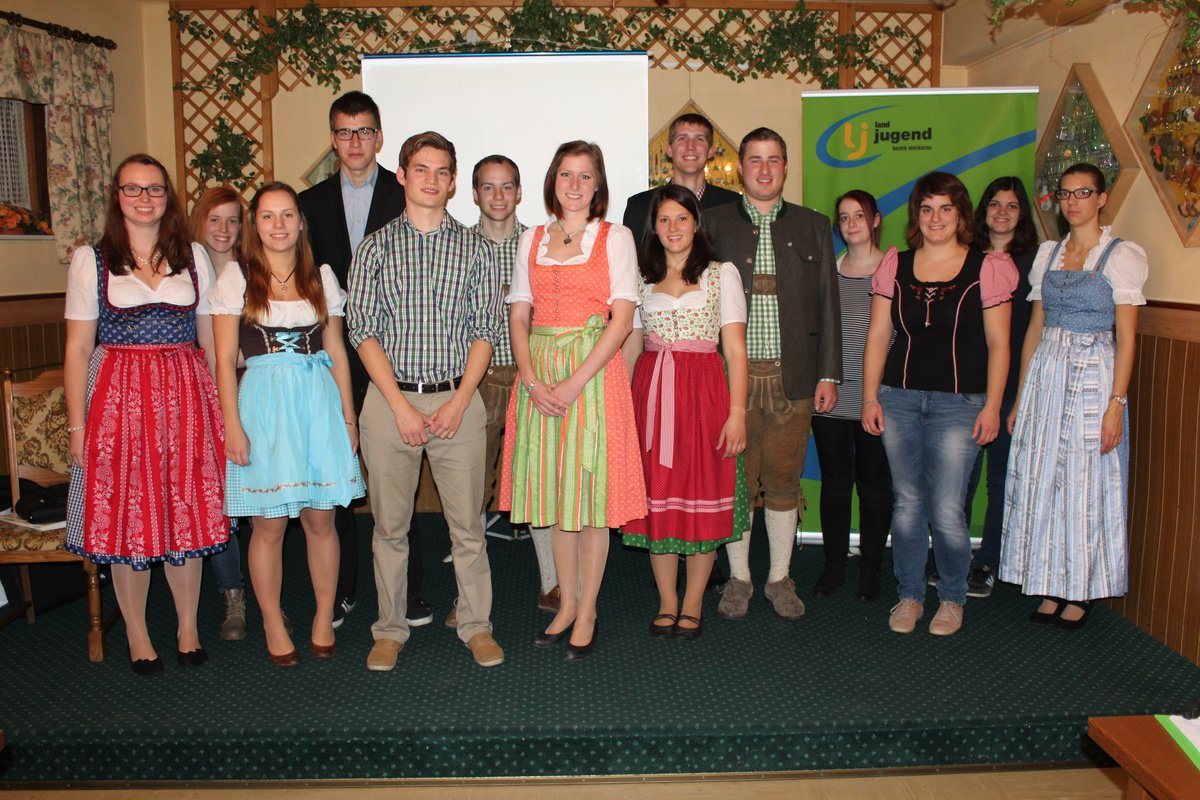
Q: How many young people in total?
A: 14